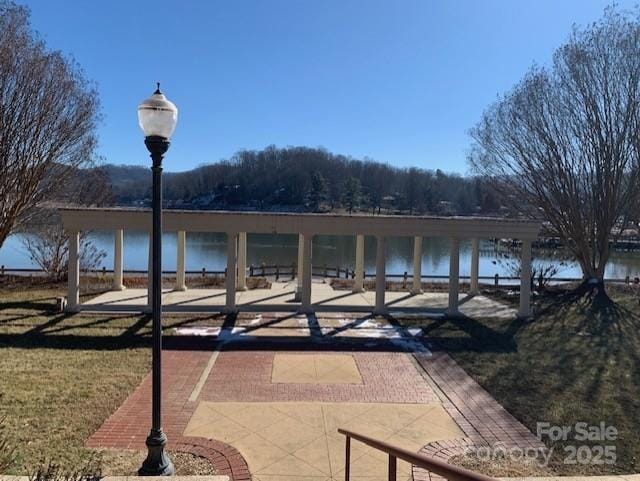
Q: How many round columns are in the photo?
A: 14